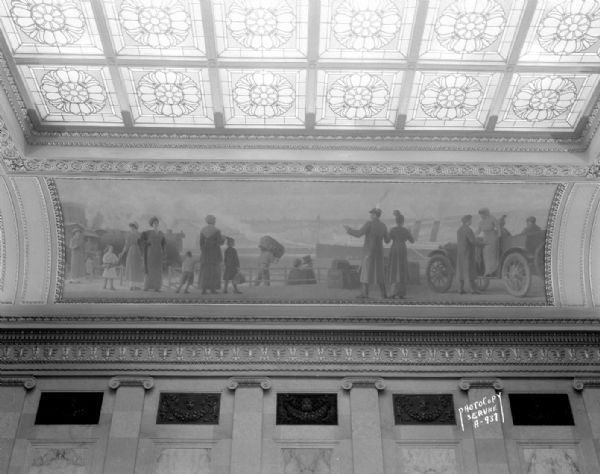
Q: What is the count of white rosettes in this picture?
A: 12